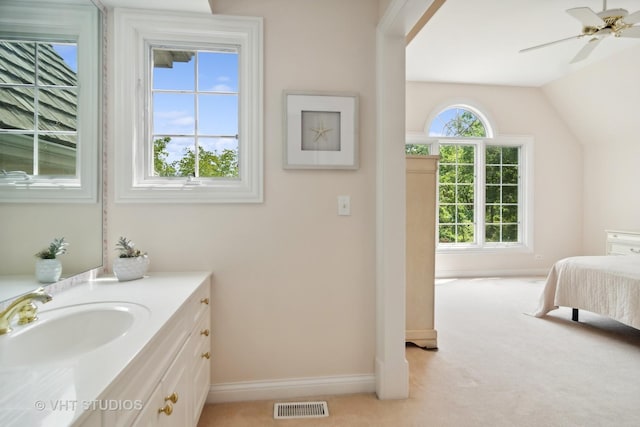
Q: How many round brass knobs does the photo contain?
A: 5